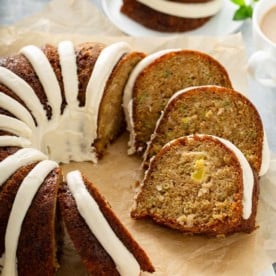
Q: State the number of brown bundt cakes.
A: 1